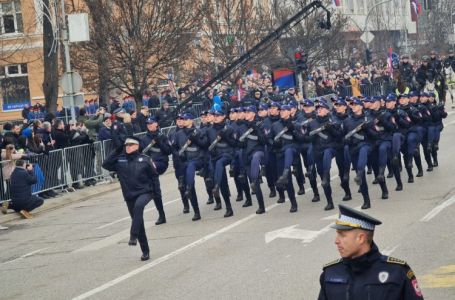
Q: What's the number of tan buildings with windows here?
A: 1